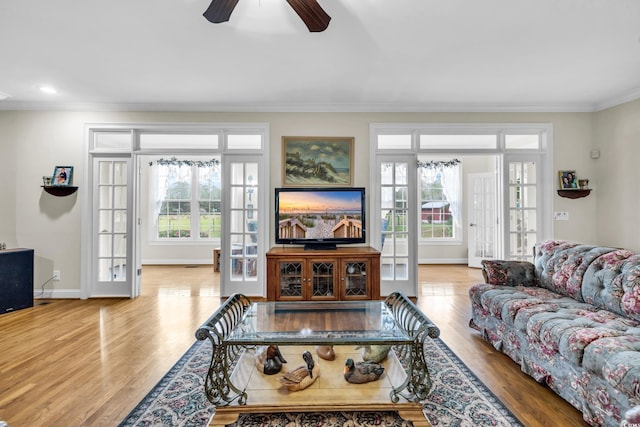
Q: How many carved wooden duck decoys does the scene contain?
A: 5